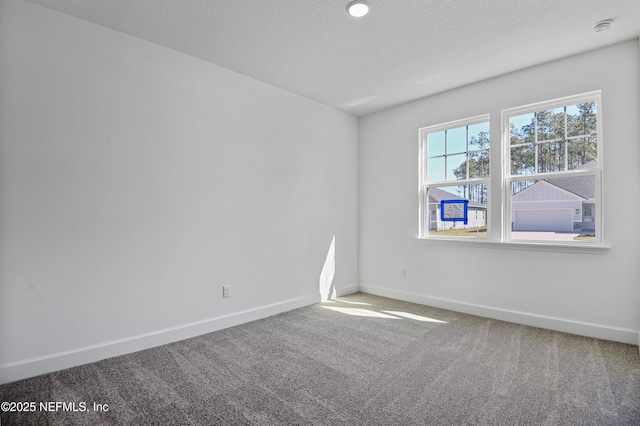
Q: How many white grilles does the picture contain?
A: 2